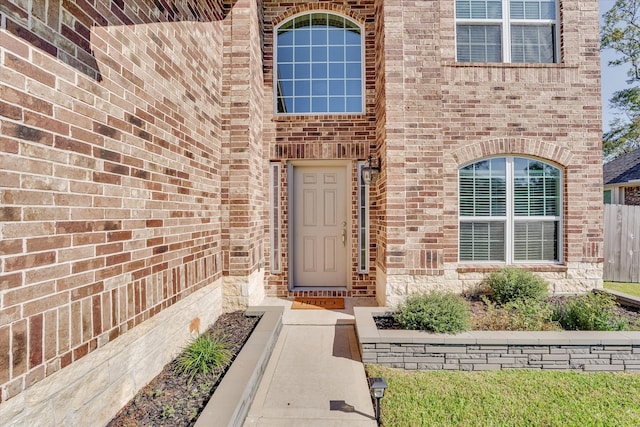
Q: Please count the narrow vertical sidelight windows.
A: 2